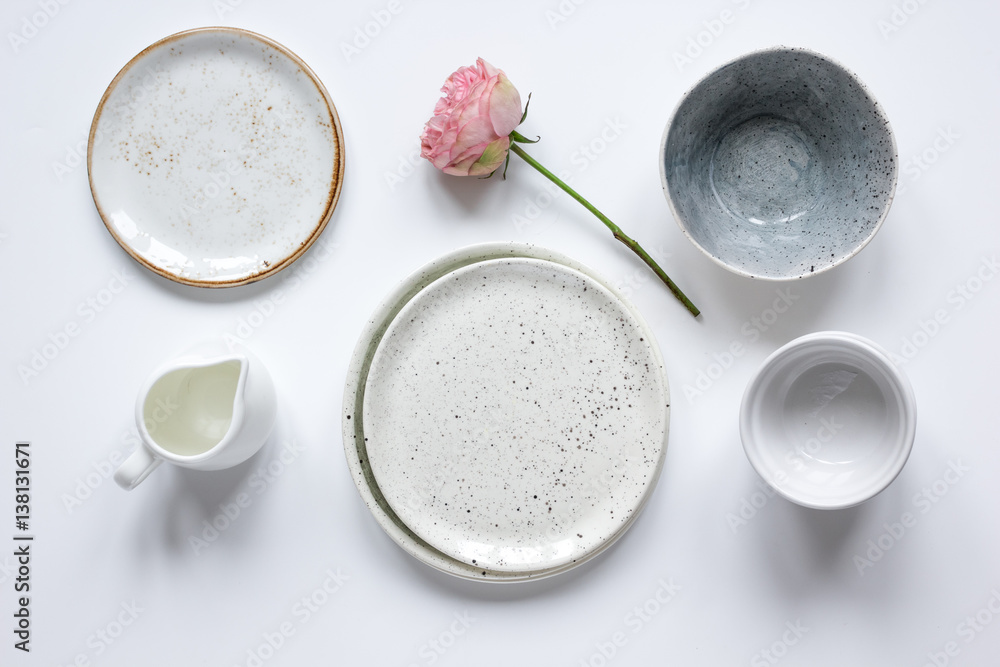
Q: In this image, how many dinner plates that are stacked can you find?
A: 2